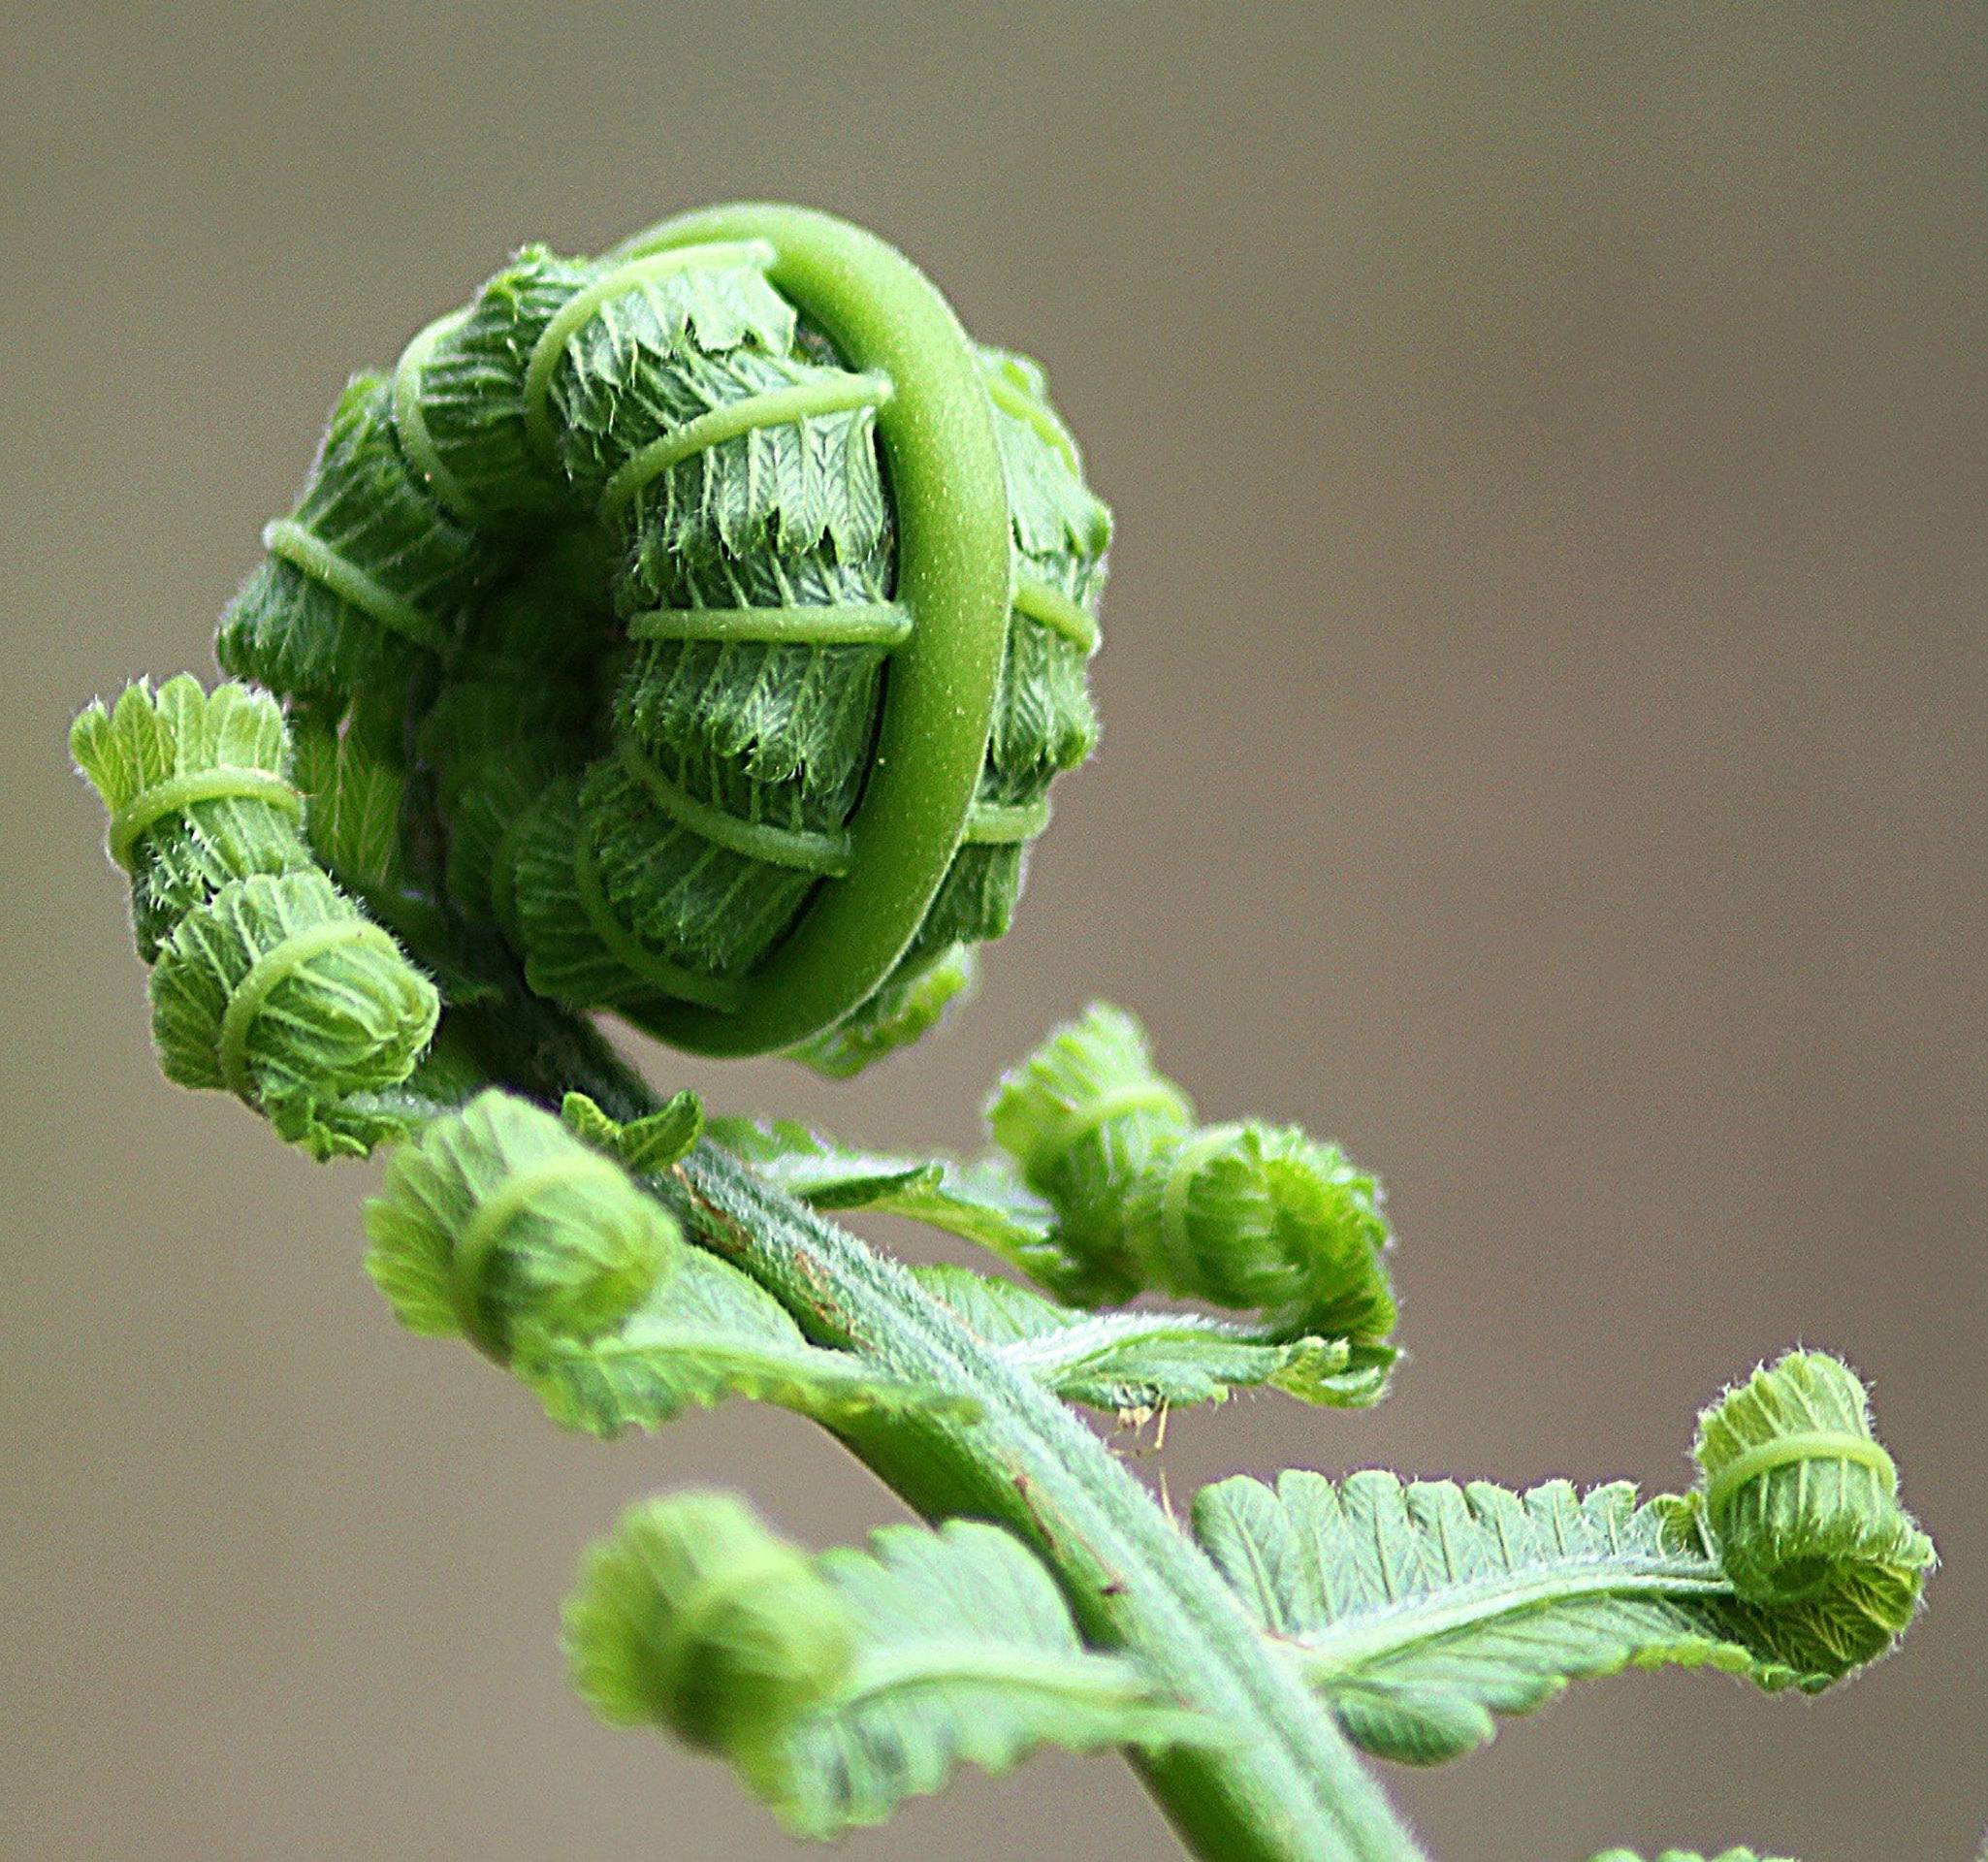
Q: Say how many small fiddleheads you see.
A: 7